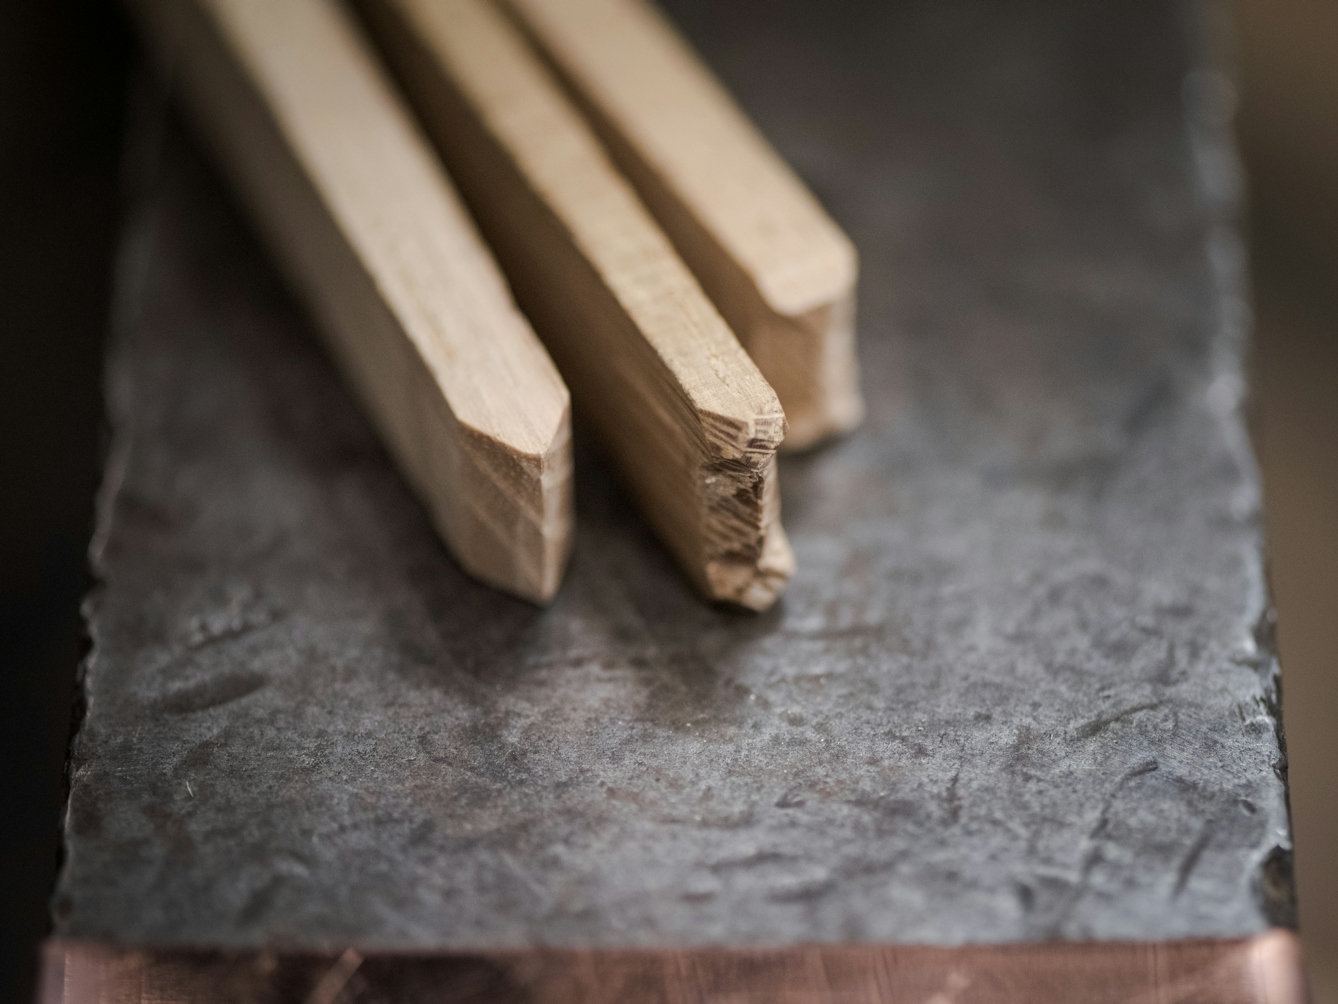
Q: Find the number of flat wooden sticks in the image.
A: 3